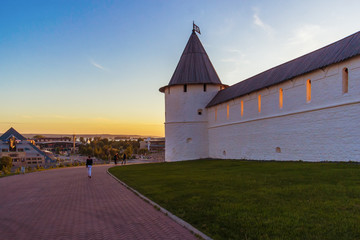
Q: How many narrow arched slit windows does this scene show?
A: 7